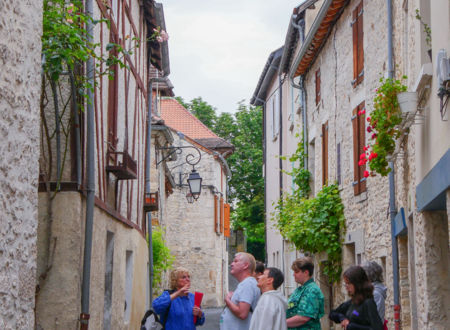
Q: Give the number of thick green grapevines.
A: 1